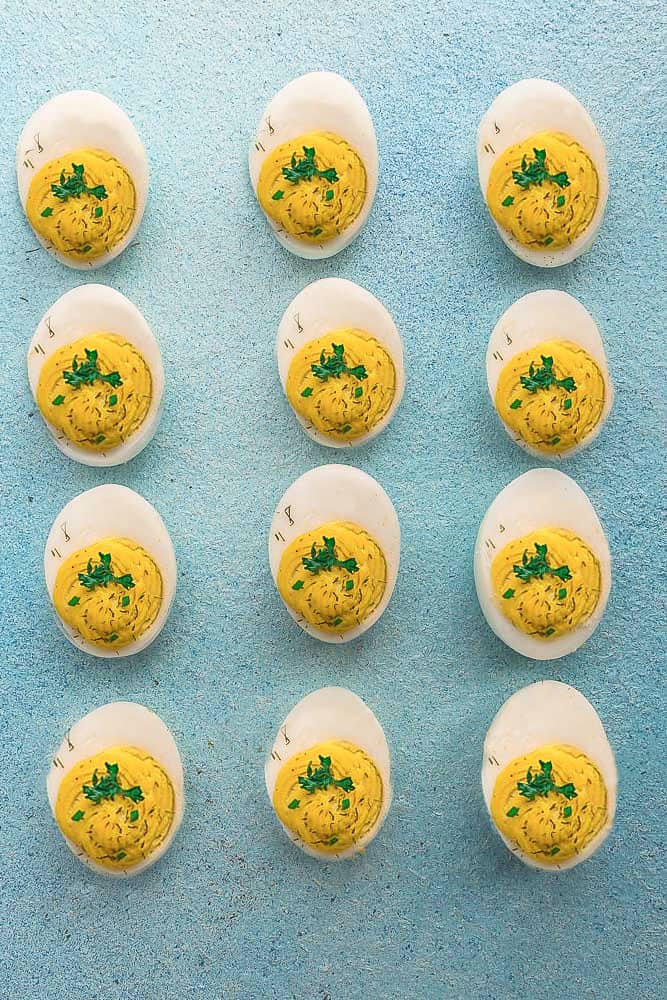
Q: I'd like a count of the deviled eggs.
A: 12